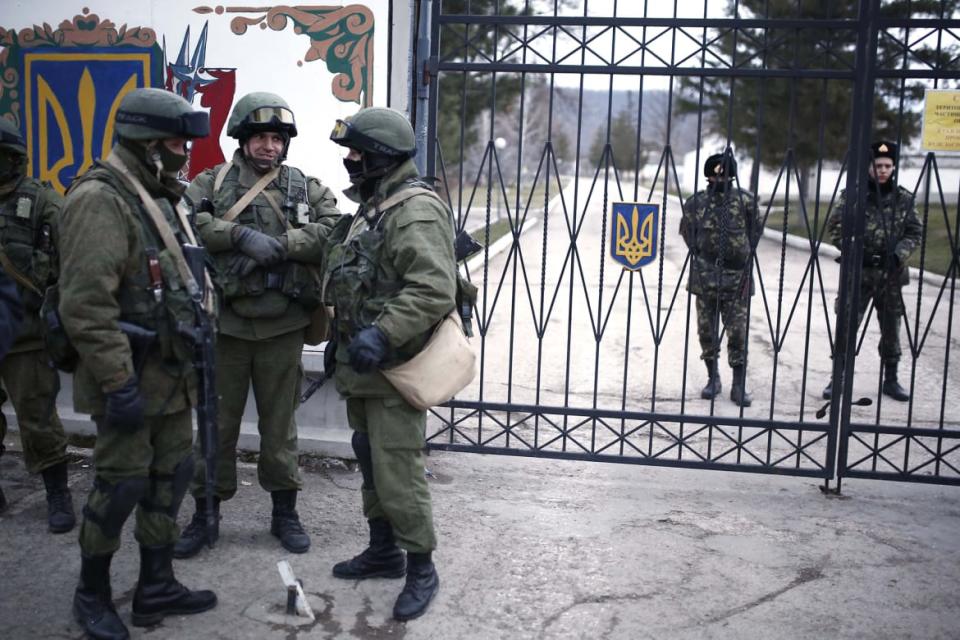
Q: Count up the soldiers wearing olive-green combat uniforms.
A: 4